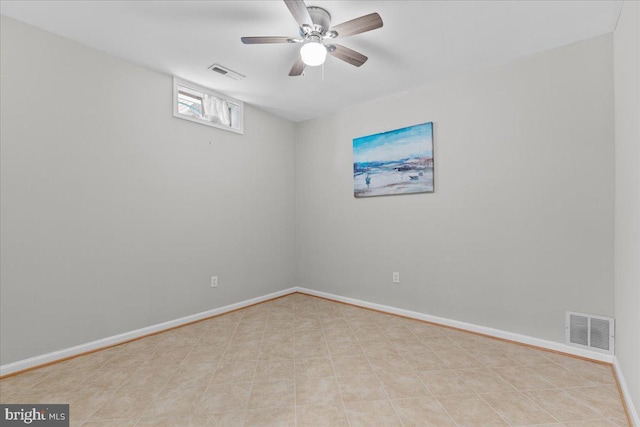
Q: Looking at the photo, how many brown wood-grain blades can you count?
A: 5